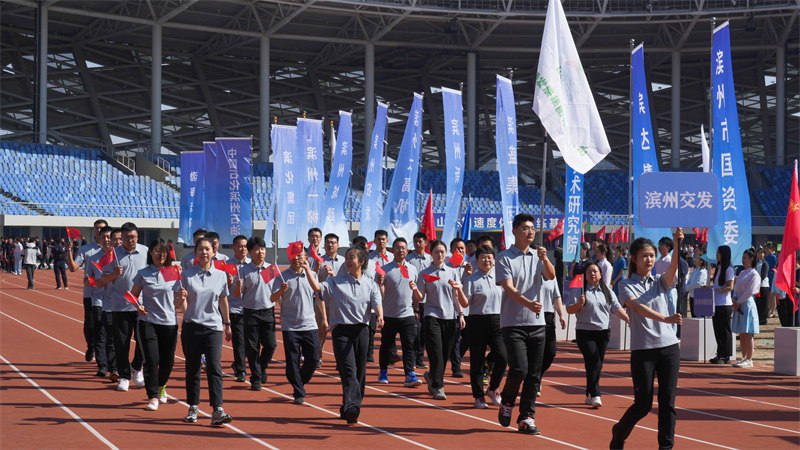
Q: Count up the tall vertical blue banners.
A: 13